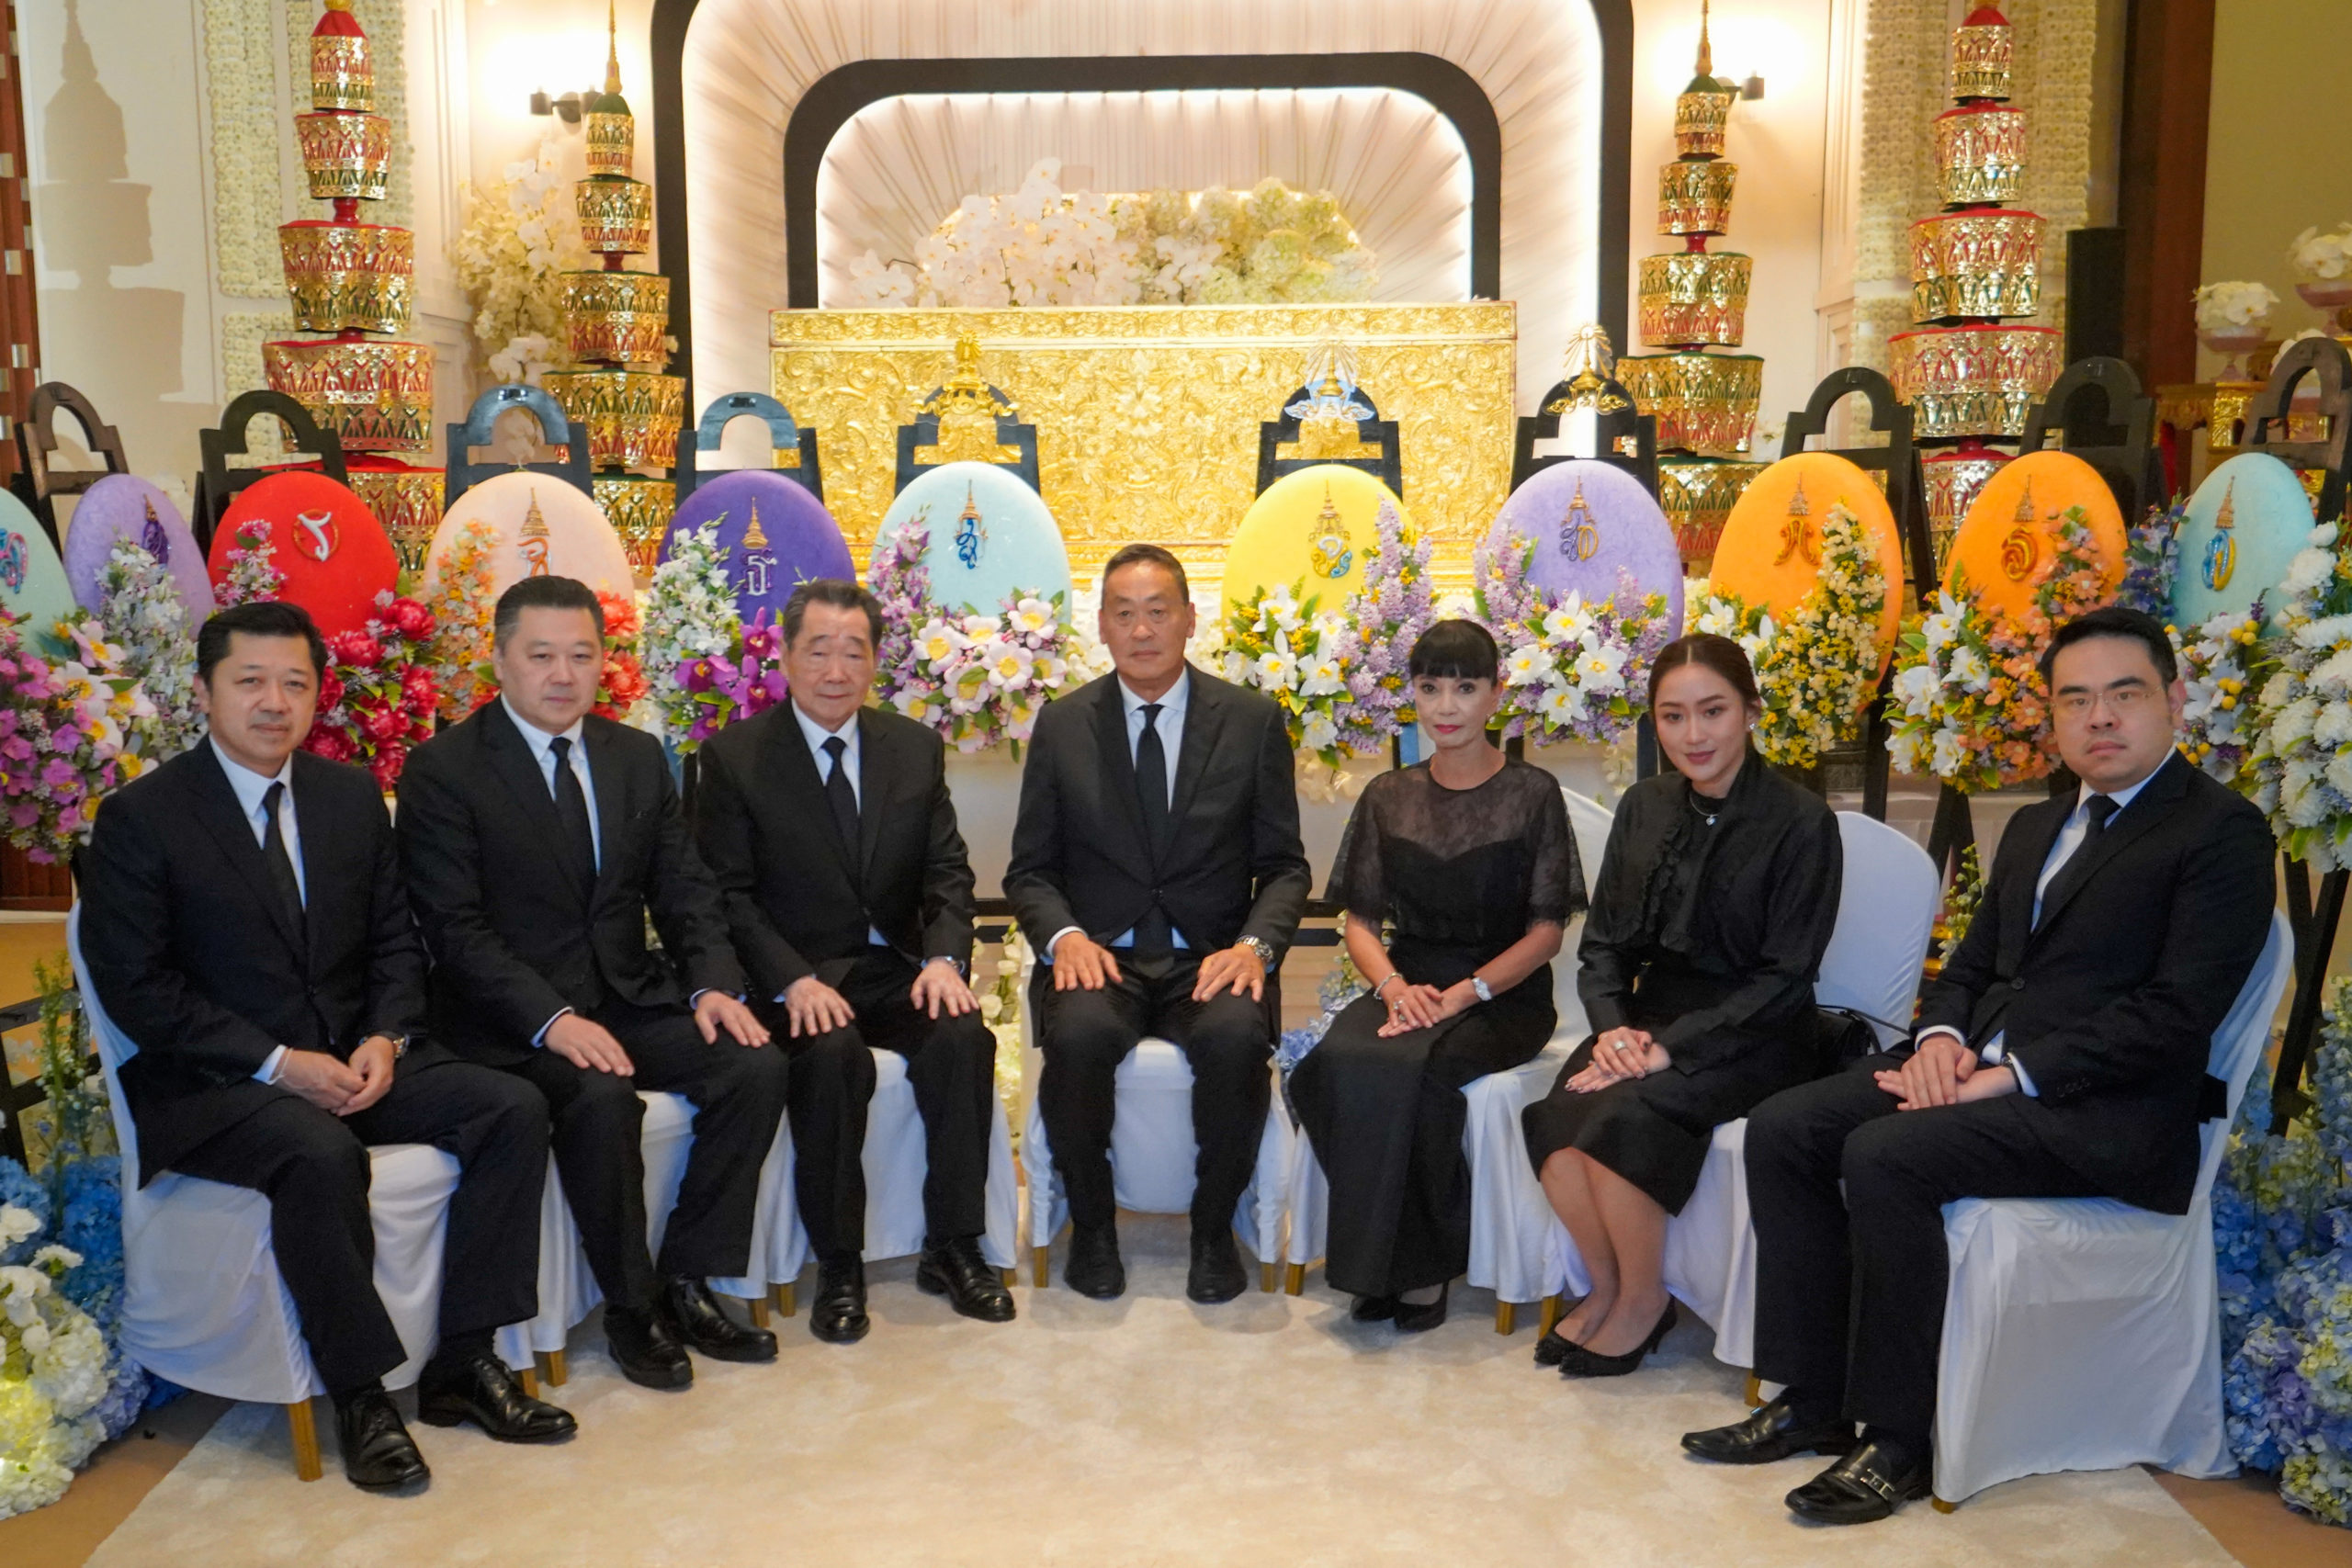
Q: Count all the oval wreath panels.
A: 11